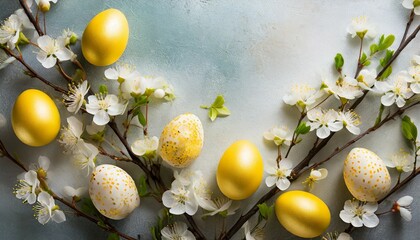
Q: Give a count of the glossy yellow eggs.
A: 4